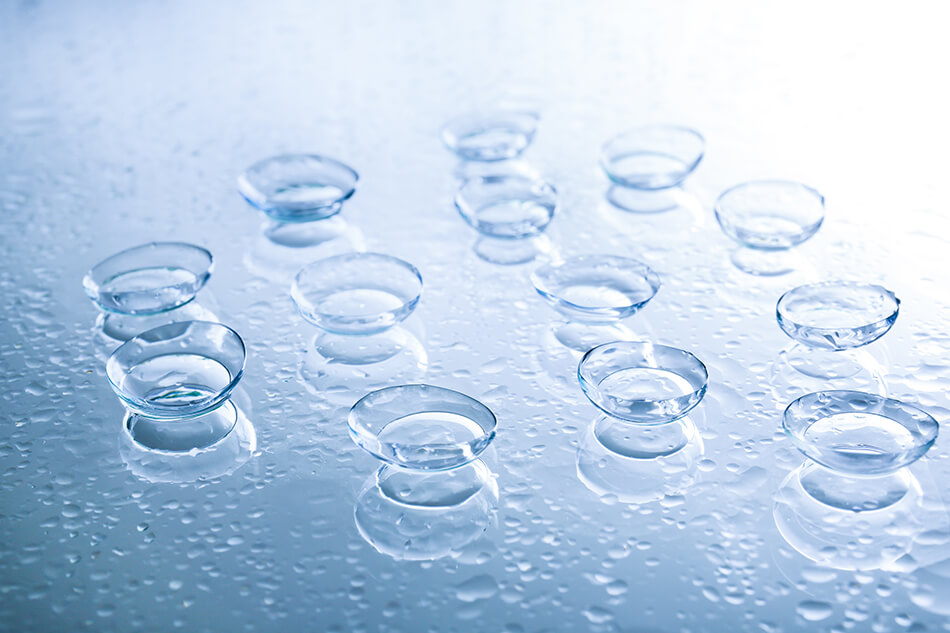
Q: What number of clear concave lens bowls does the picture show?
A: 13